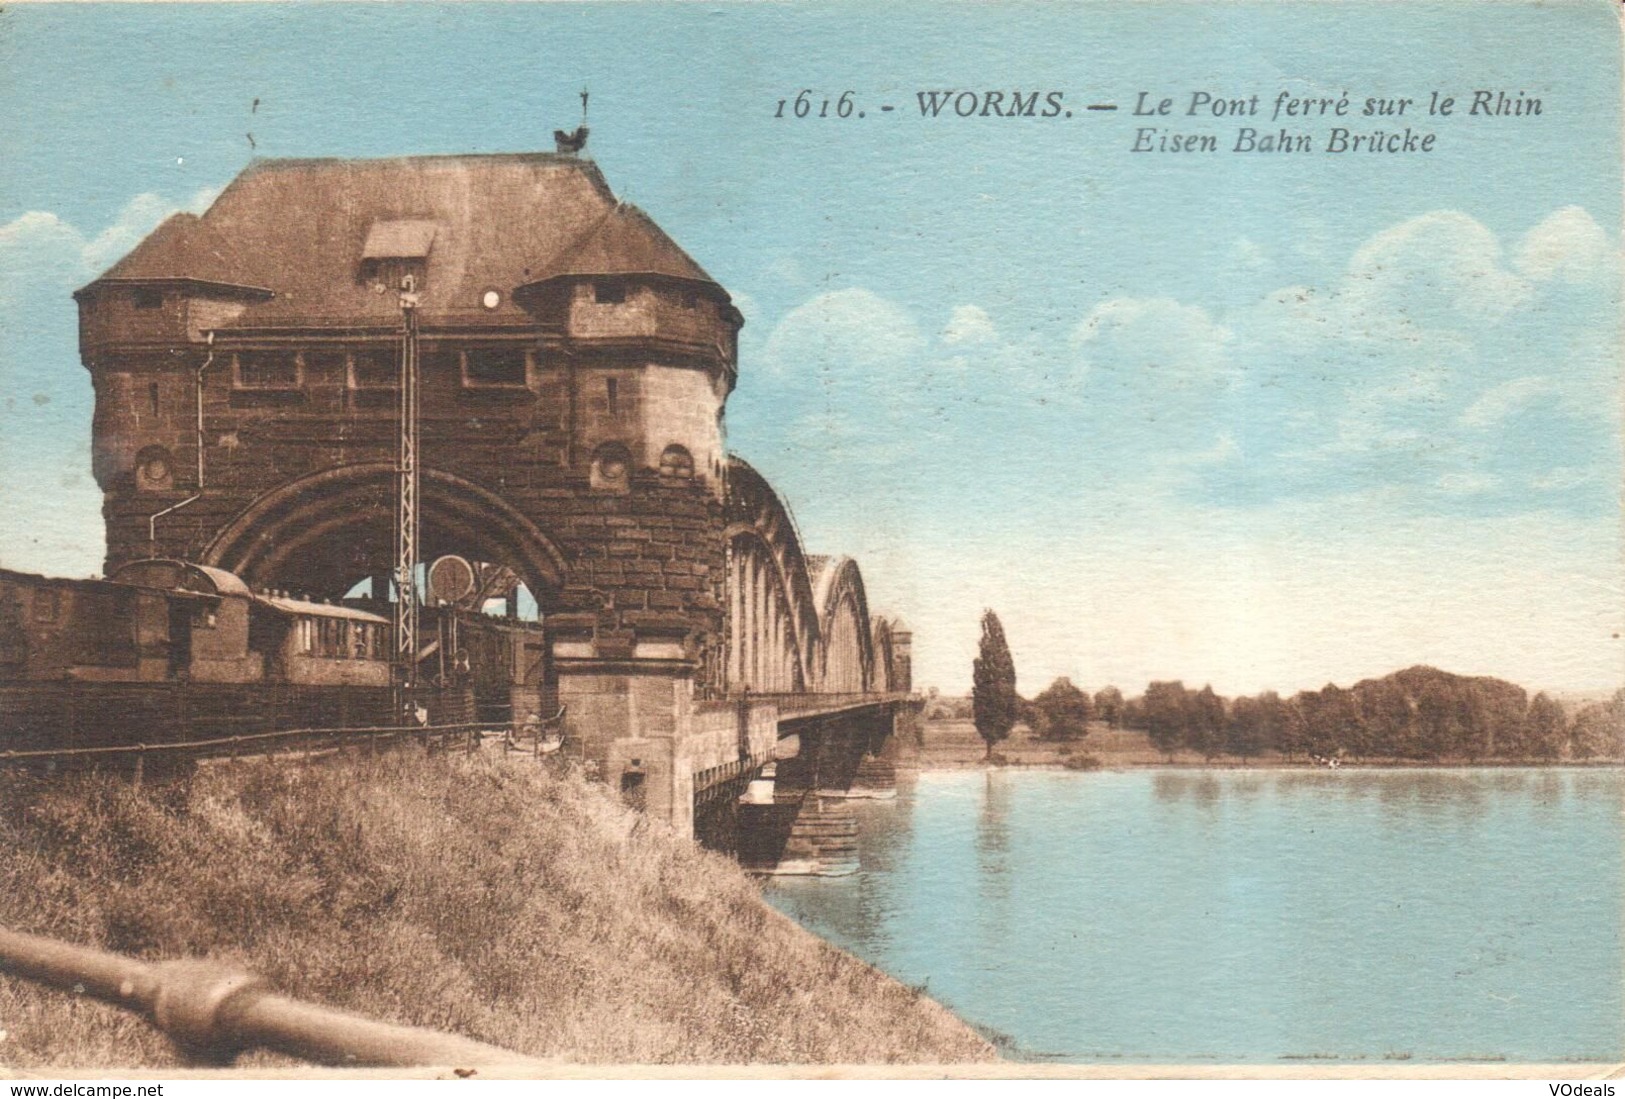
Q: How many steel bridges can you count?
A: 1